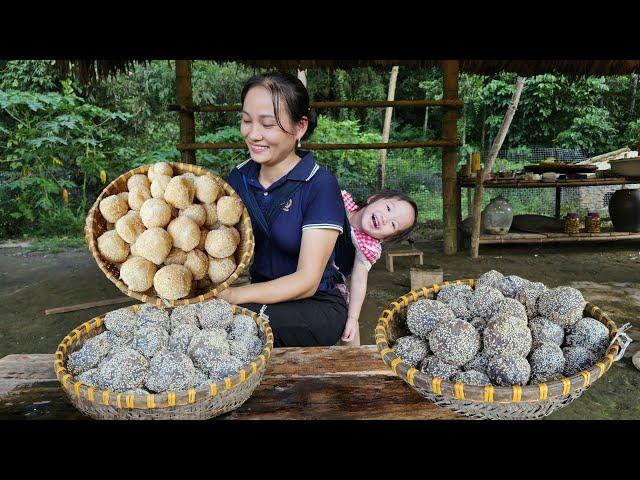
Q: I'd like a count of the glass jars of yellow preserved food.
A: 2